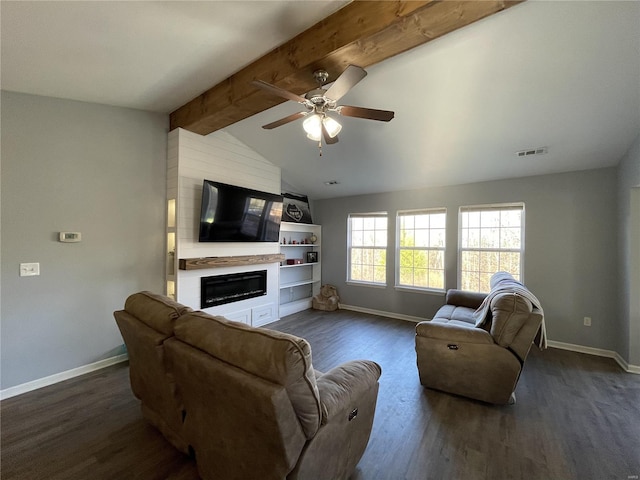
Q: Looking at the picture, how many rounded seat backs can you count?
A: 4